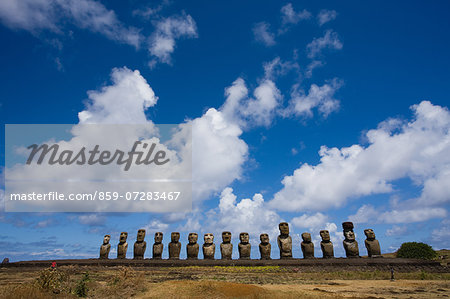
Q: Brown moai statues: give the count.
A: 15